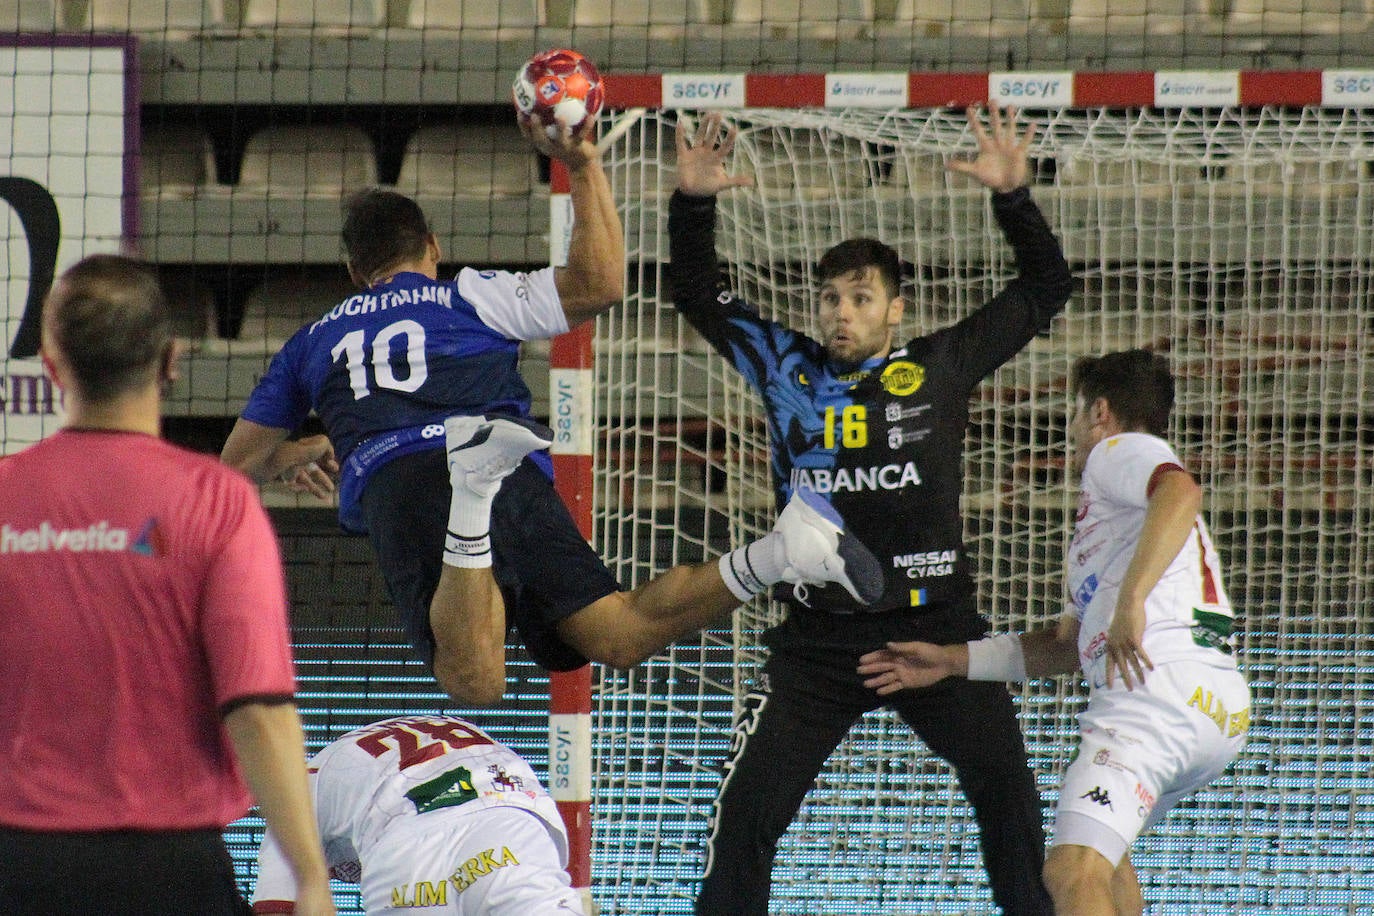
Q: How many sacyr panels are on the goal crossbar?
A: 5